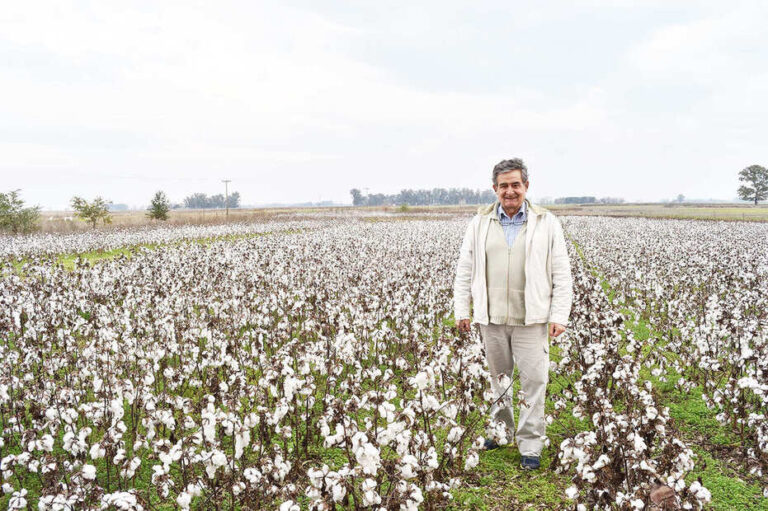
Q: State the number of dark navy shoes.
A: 2